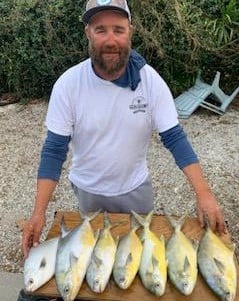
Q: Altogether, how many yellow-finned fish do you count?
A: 6